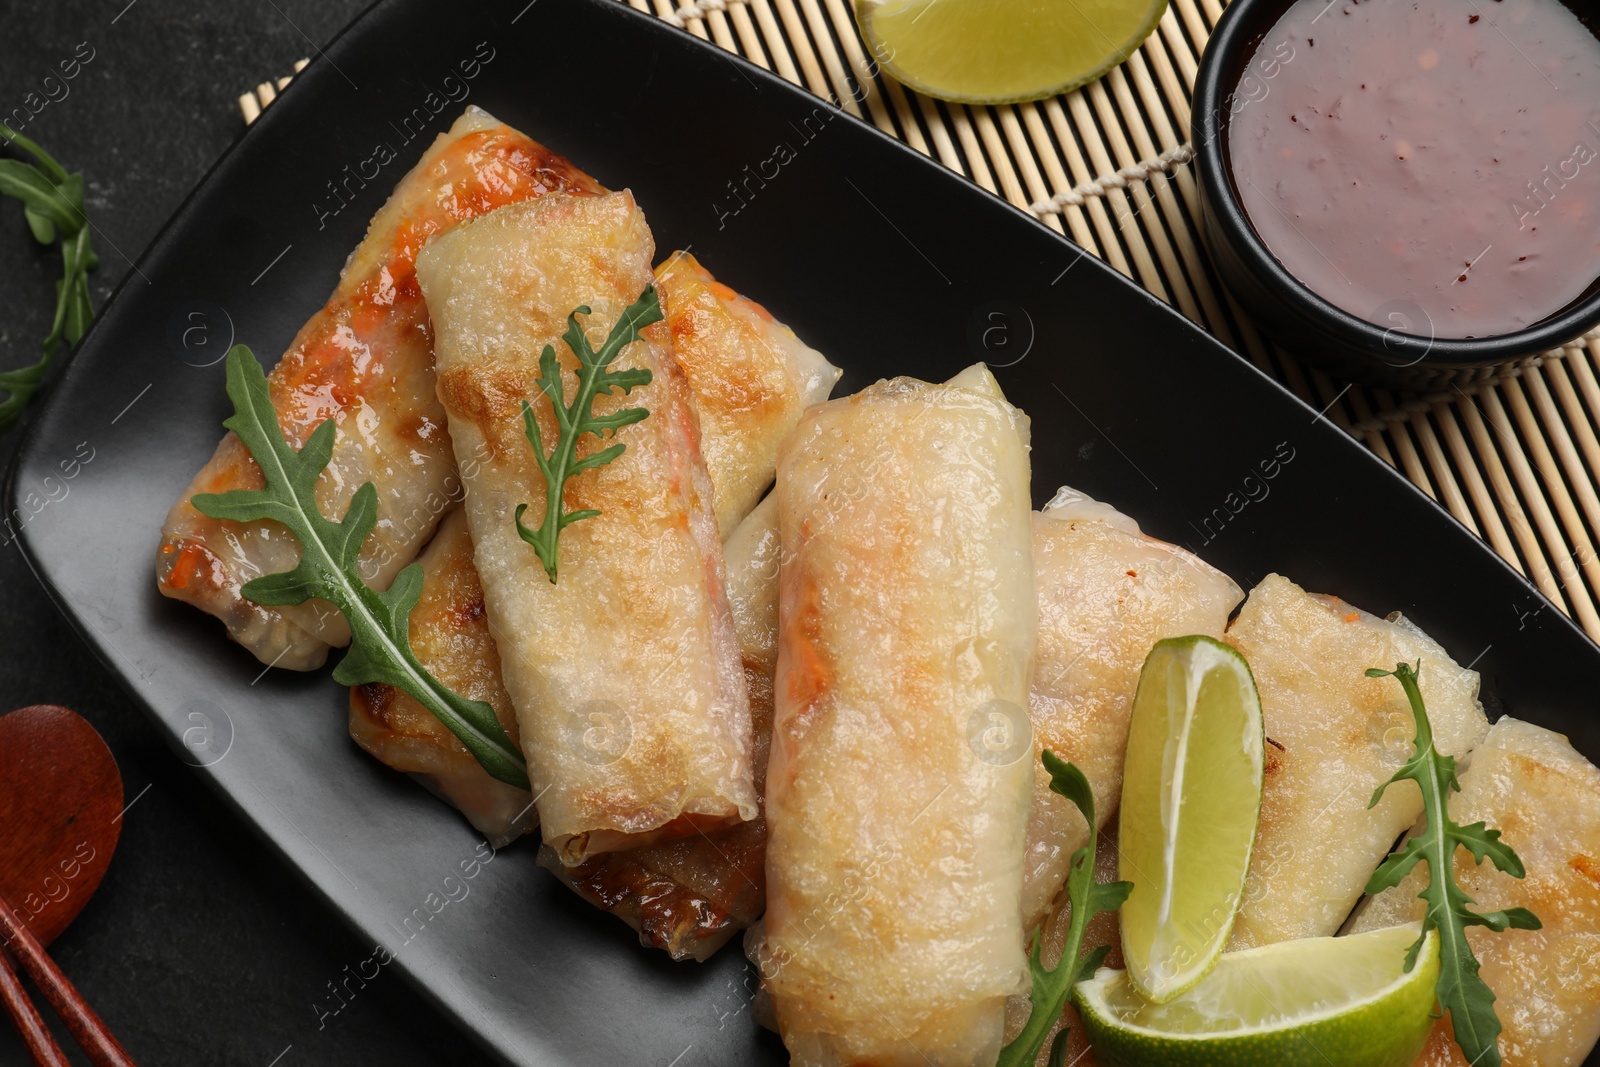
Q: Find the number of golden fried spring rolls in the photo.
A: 8